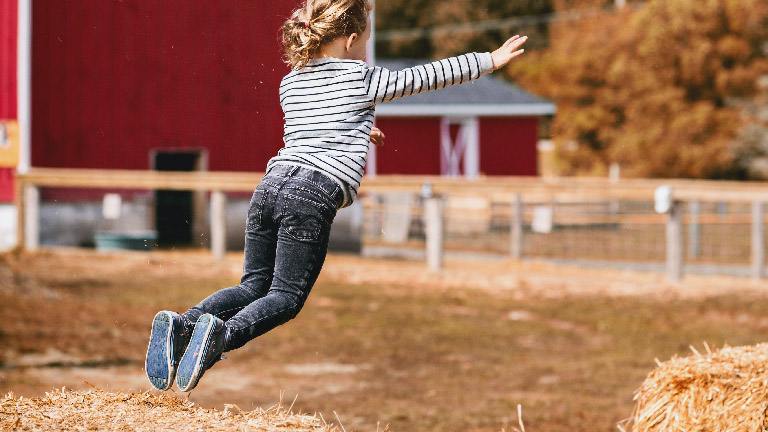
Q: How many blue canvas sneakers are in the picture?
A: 2